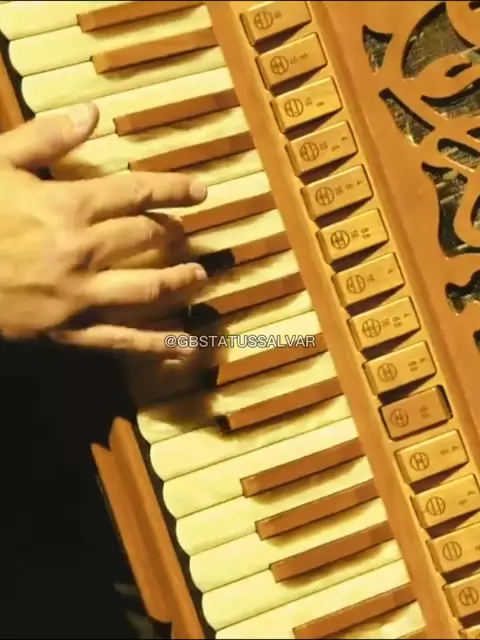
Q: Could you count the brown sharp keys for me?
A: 13